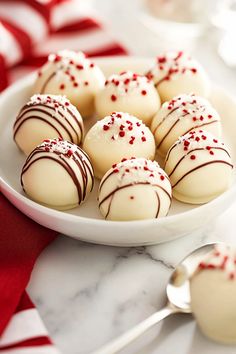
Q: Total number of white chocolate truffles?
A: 10